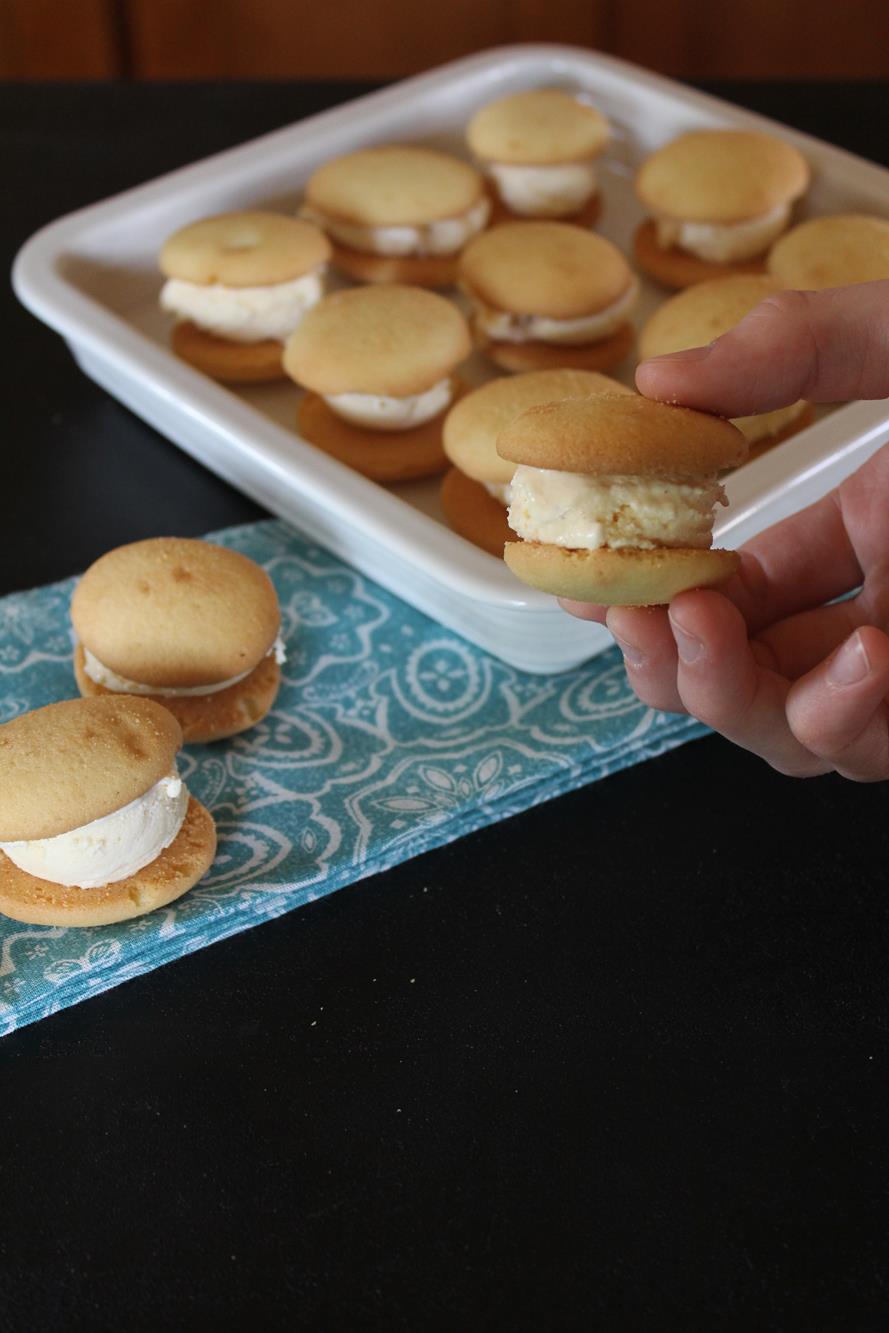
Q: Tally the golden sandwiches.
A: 12